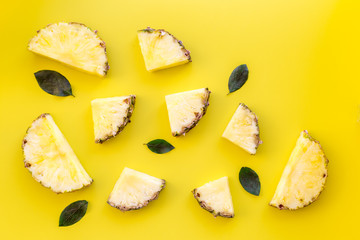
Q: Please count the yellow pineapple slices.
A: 9